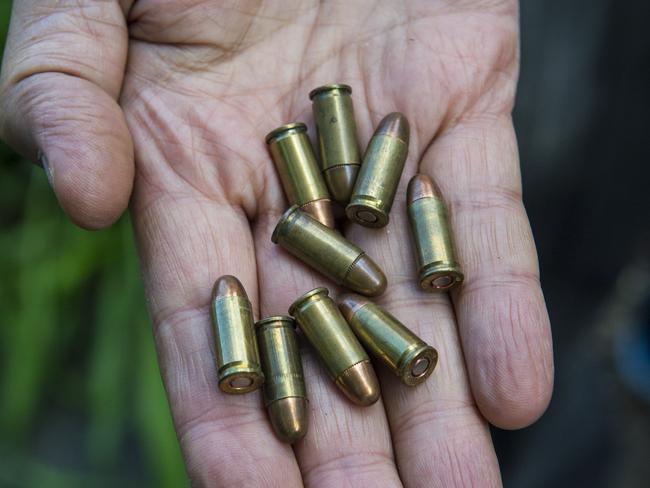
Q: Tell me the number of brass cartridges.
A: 9